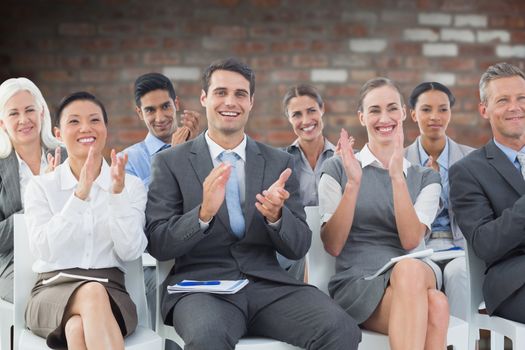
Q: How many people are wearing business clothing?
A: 8